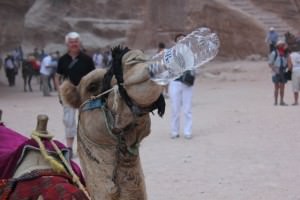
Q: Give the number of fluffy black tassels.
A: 2